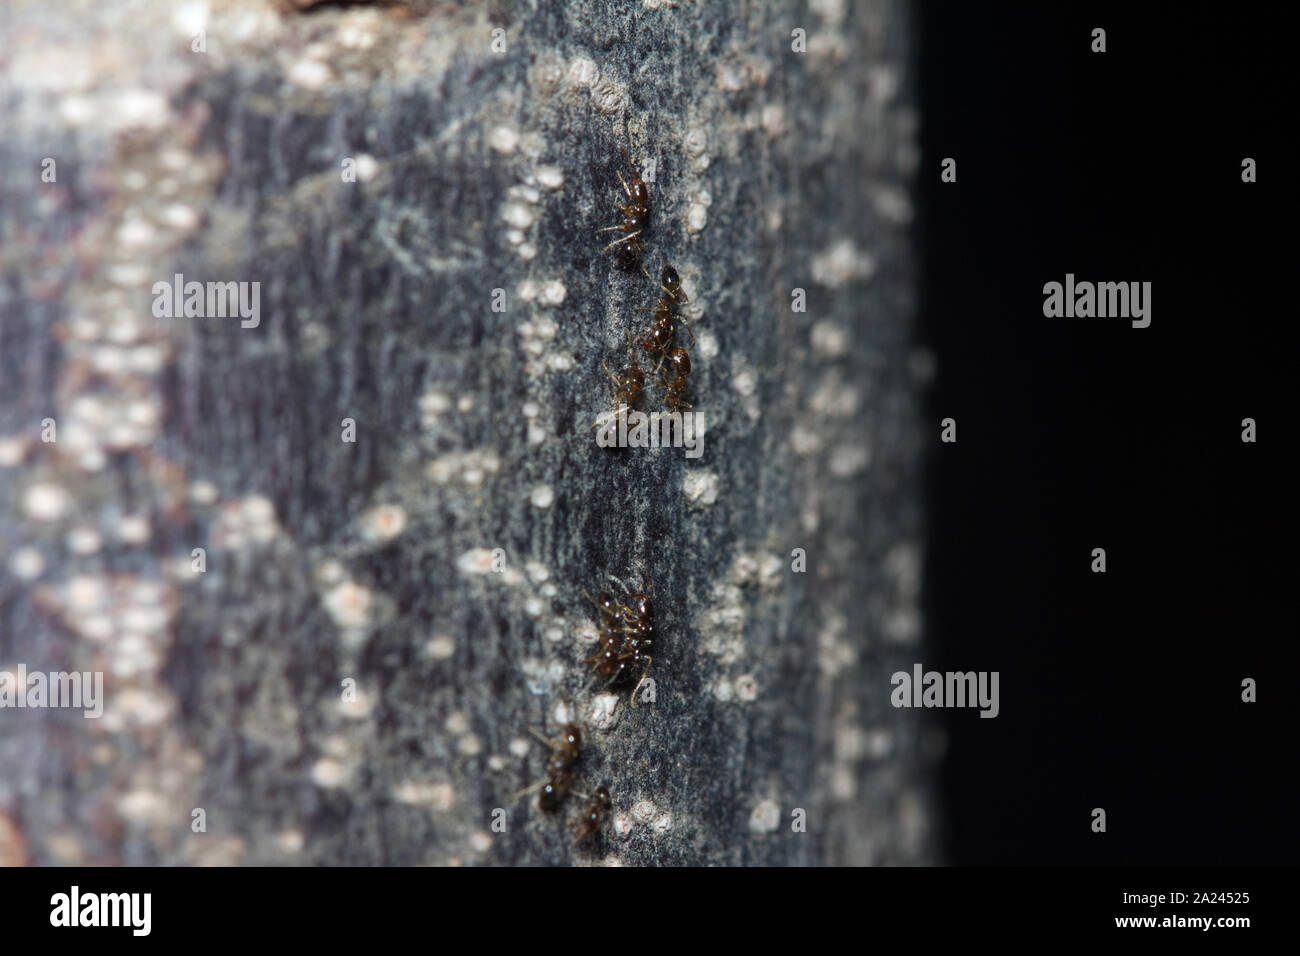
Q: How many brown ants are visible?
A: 8